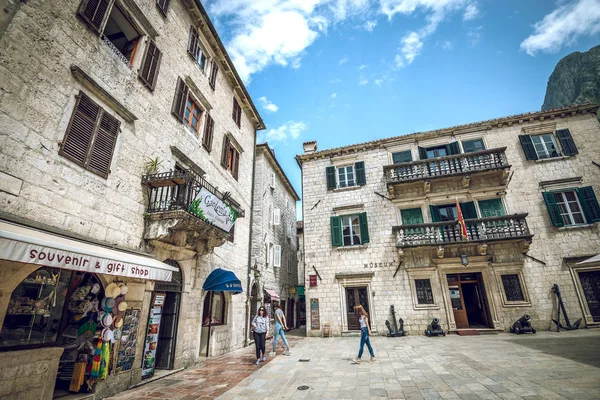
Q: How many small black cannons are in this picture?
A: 2